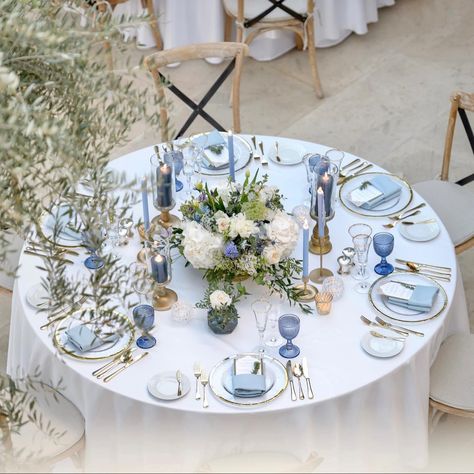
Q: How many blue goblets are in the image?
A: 6